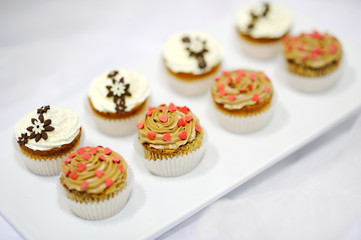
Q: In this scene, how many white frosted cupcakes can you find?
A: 4